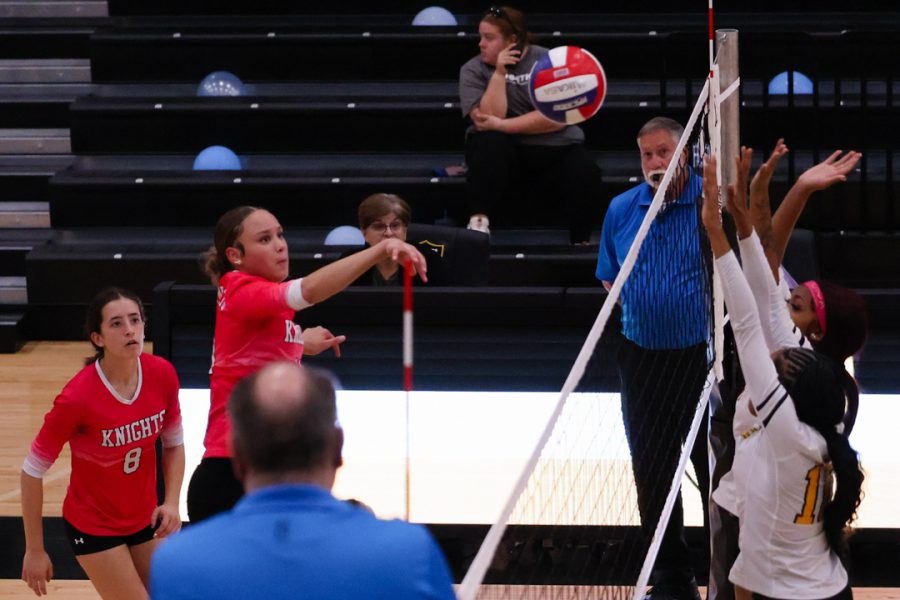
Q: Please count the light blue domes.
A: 5